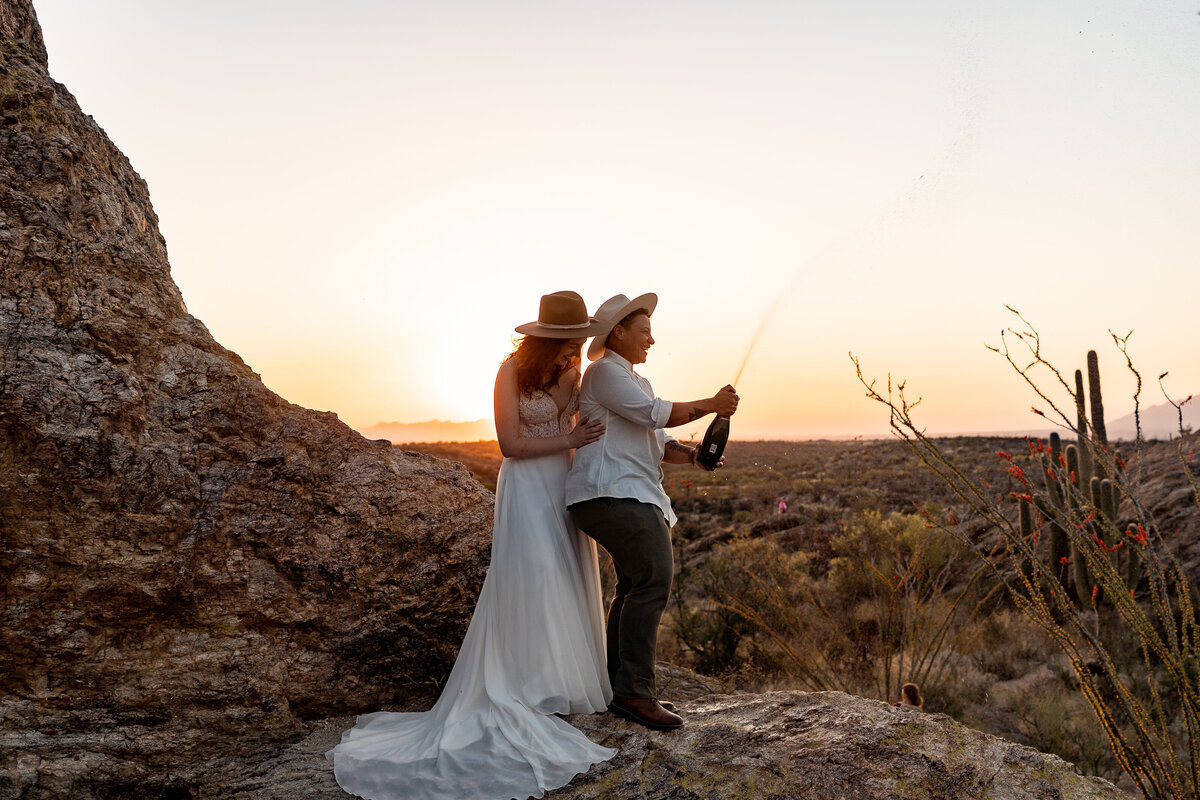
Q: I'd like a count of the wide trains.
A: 1